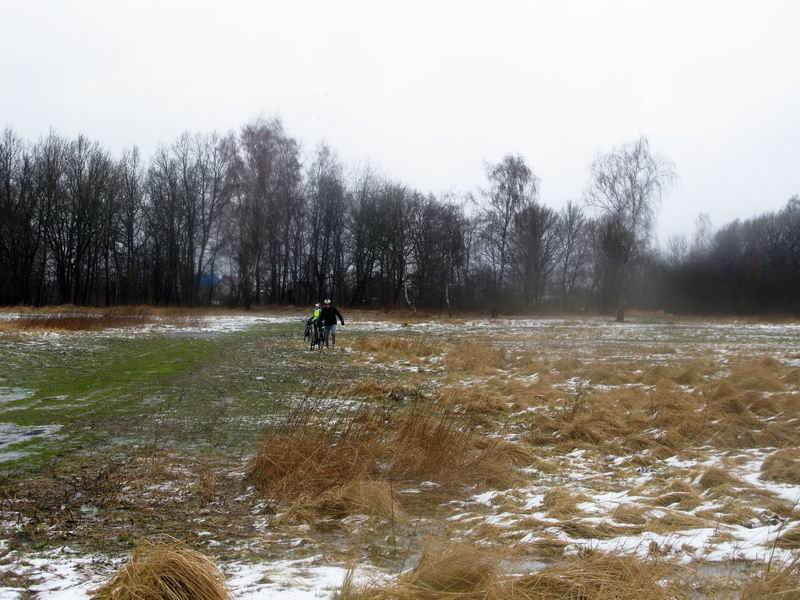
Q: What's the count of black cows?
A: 0